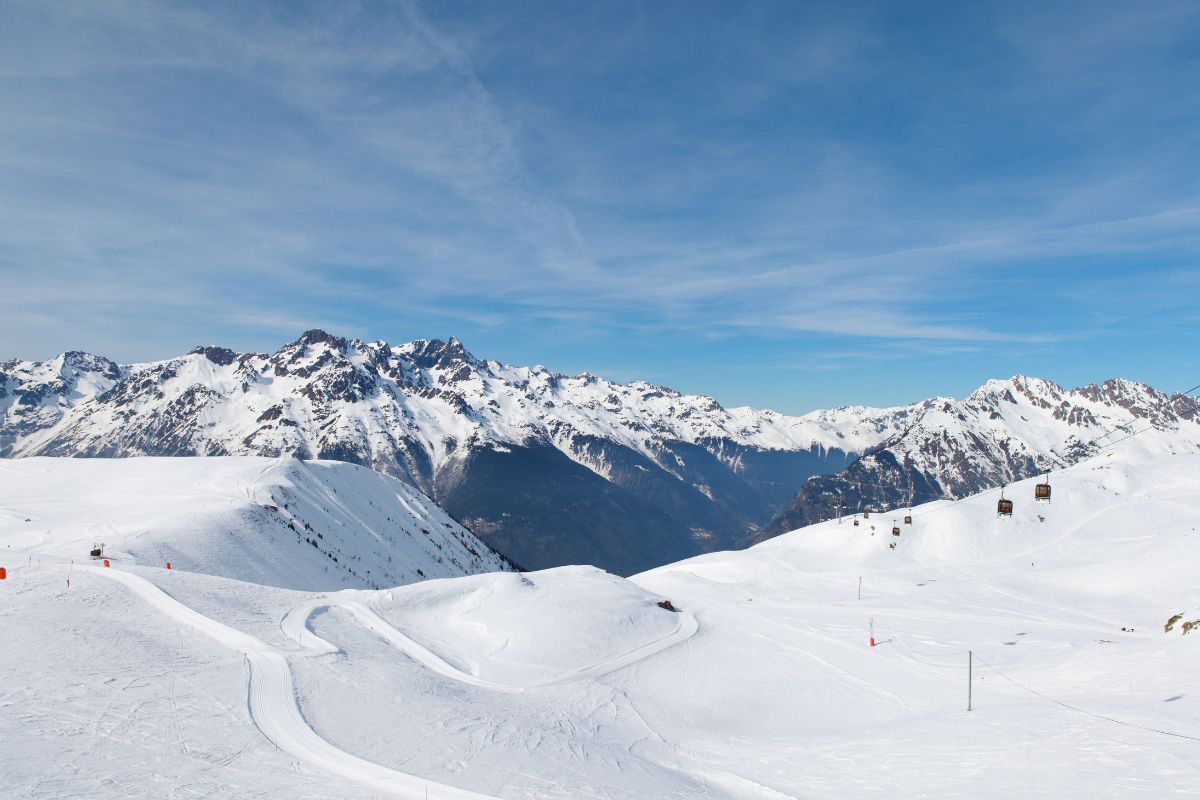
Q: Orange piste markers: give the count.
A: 4